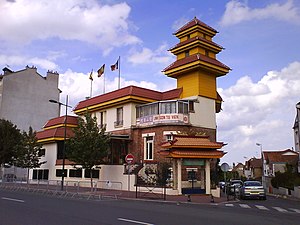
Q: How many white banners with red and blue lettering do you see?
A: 1